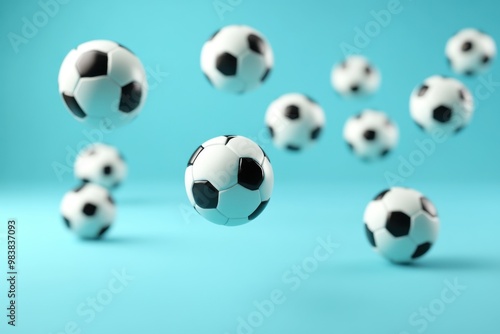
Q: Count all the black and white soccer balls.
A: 11